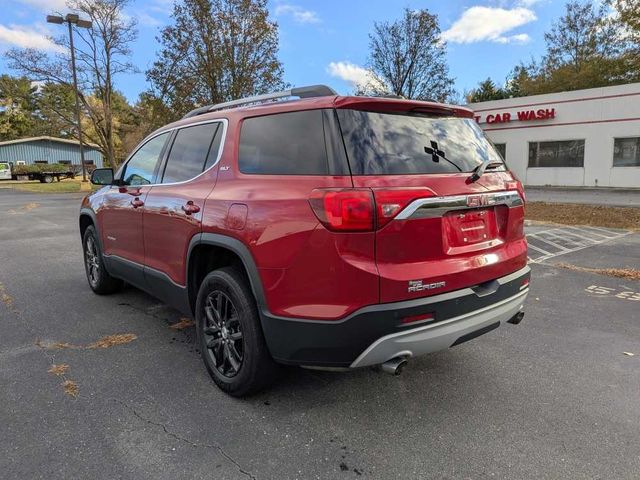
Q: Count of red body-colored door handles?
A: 2